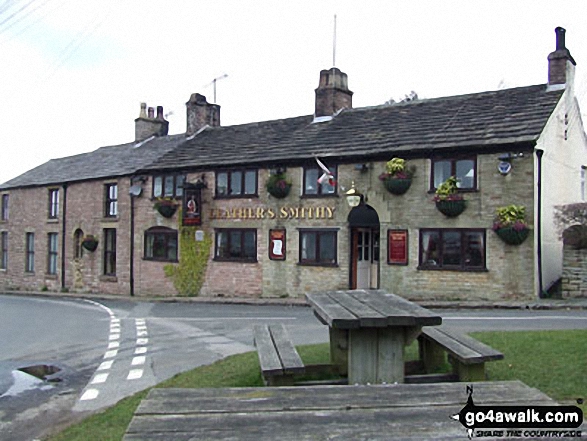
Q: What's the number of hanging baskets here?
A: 6